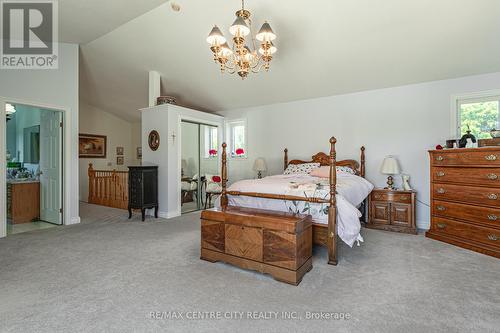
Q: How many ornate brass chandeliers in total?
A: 1